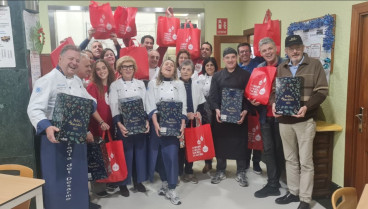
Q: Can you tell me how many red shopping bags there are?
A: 11